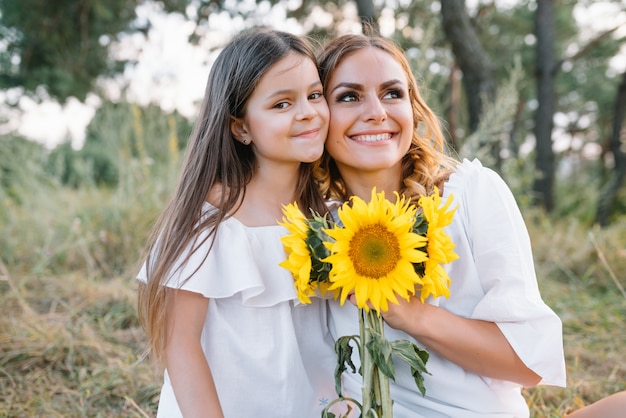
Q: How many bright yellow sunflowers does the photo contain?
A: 3